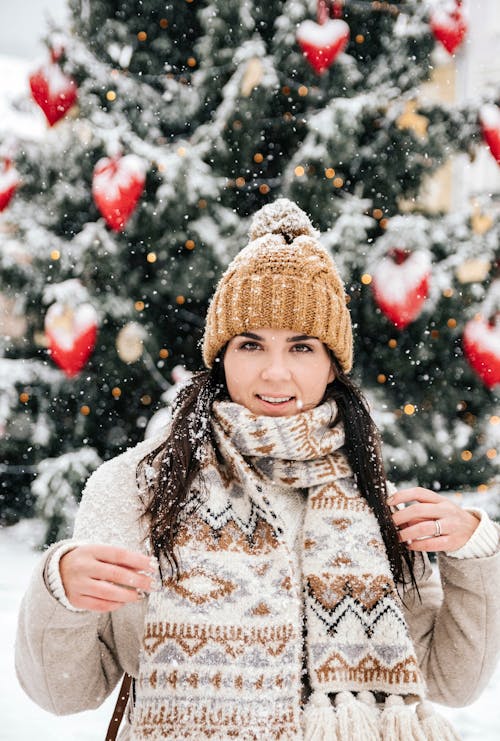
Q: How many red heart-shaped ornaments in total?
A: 9